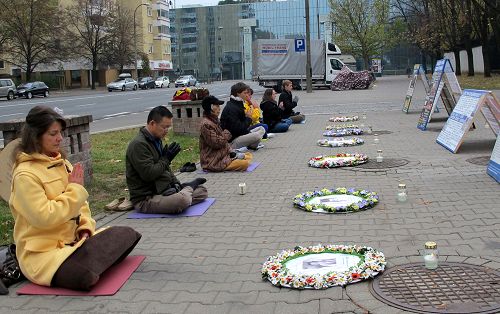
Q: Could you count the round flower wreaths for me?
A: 7